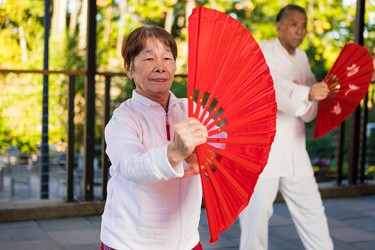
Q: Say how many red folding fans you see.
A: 2